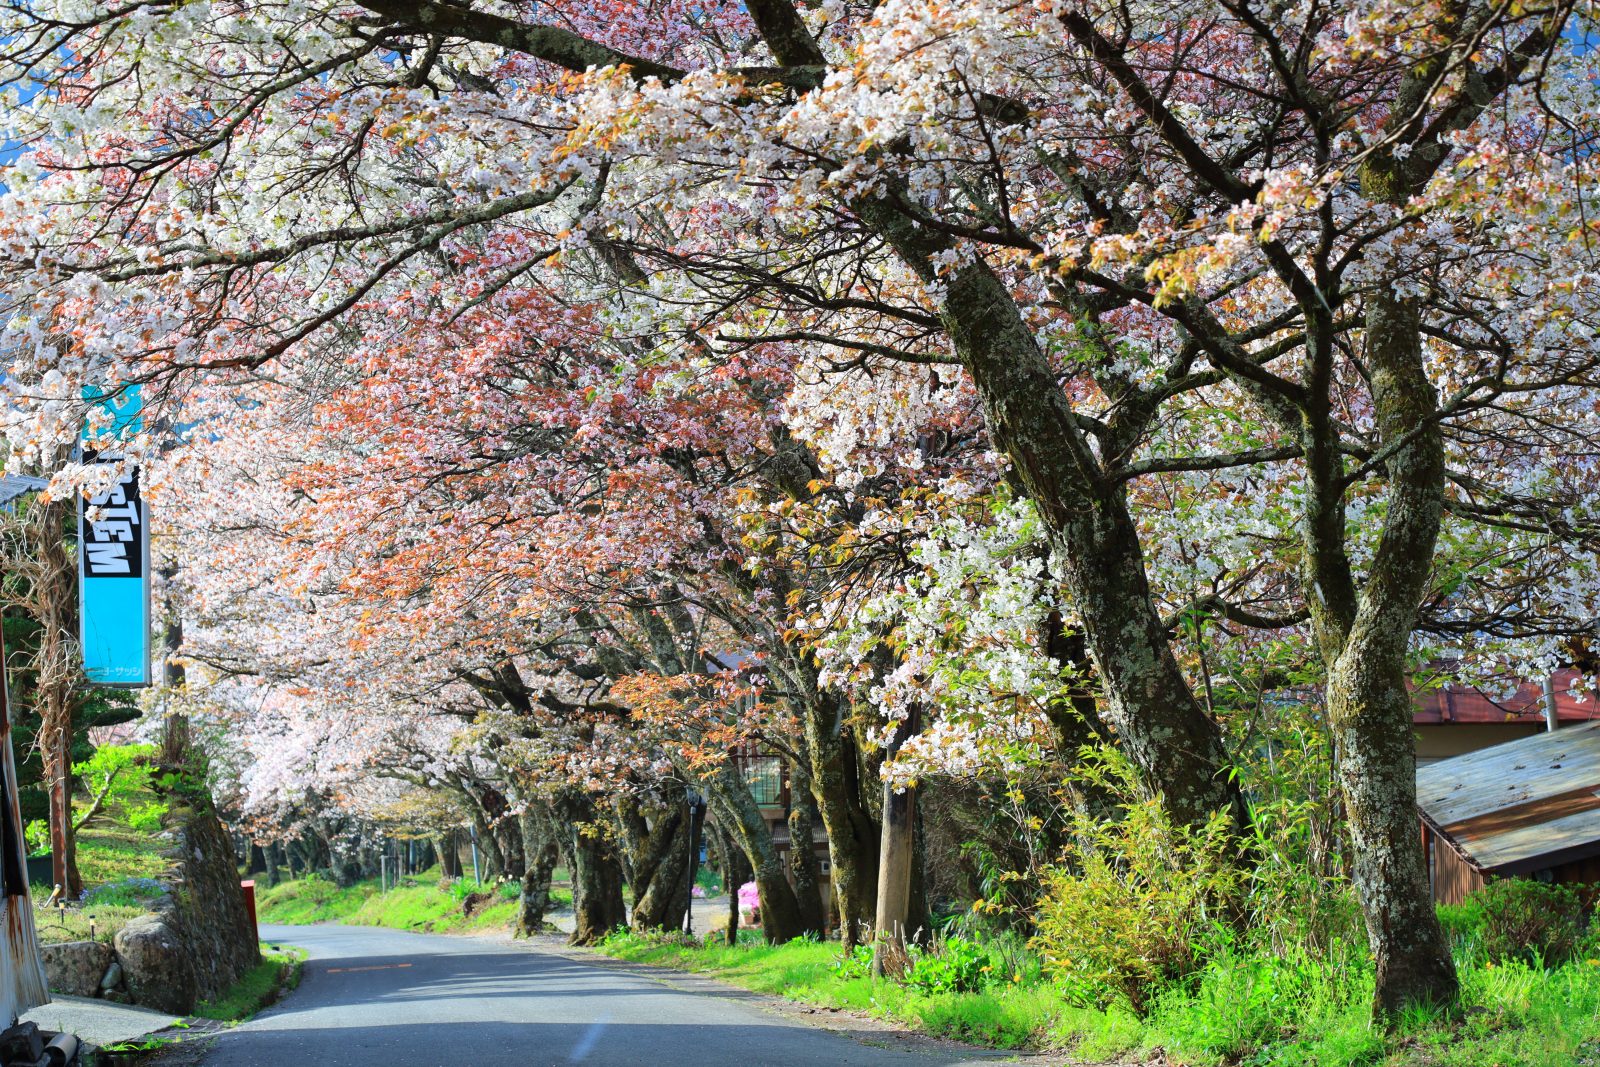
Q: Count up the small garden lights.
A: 3